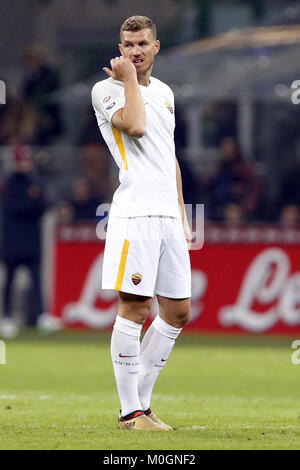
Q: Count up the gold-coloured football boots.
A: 2